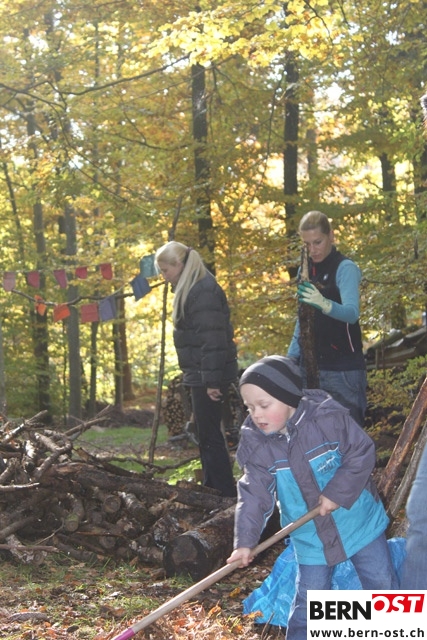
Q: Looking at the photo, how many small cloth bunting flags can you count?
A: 11